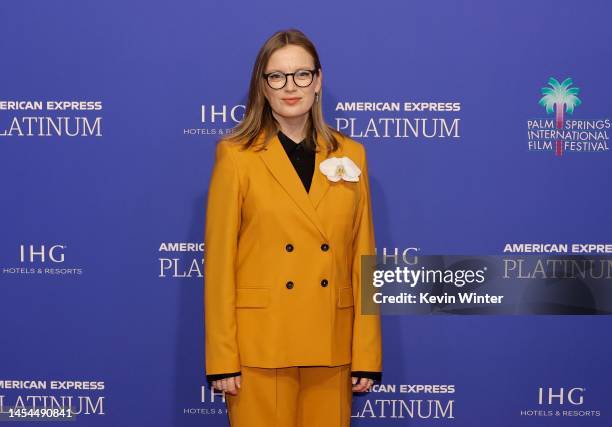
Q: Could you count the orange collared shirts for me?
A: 0